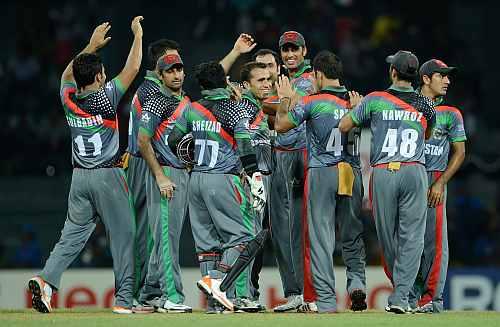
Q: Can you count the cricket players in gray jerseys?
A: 10